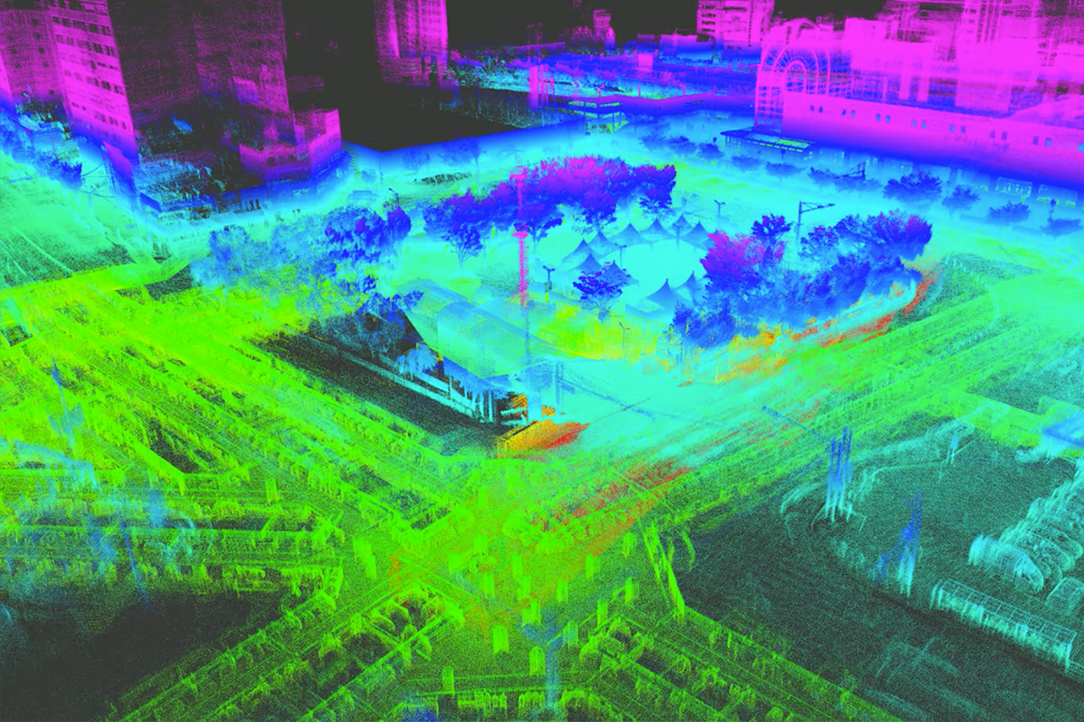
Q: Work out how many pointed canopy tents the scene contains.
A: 10